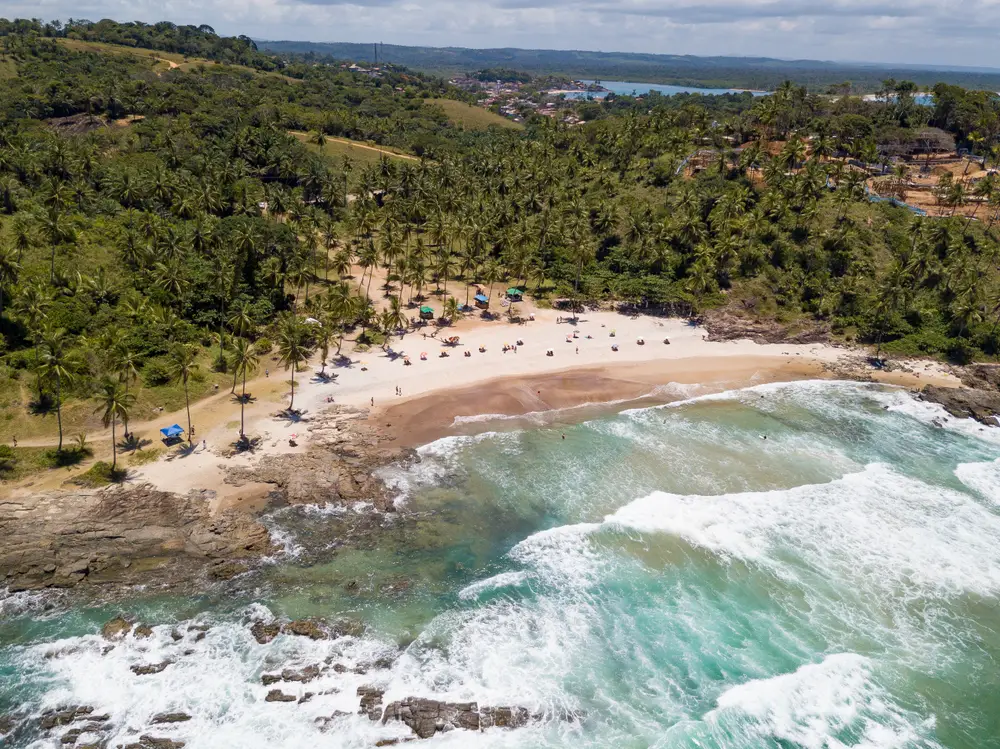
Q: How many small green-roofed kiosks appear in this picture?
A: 2